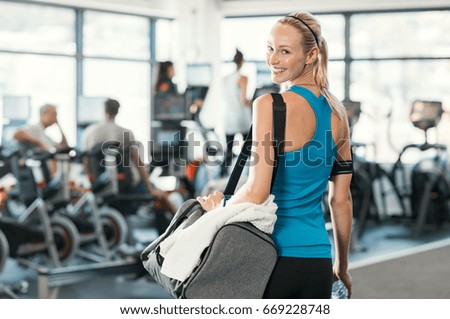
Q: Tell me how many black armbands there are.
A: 1